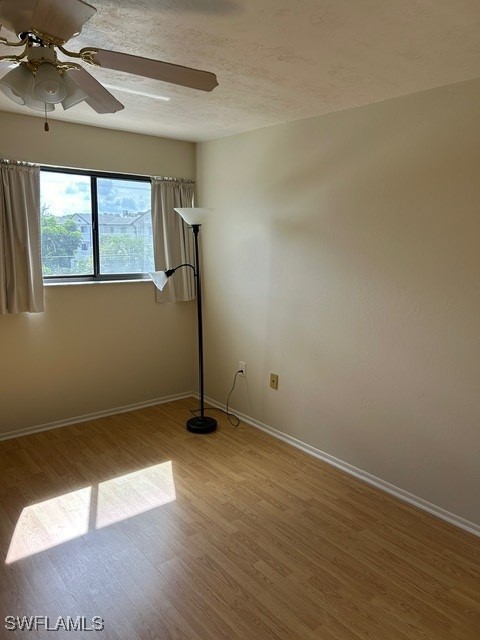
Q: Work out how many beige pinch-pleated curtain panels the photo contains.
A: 2